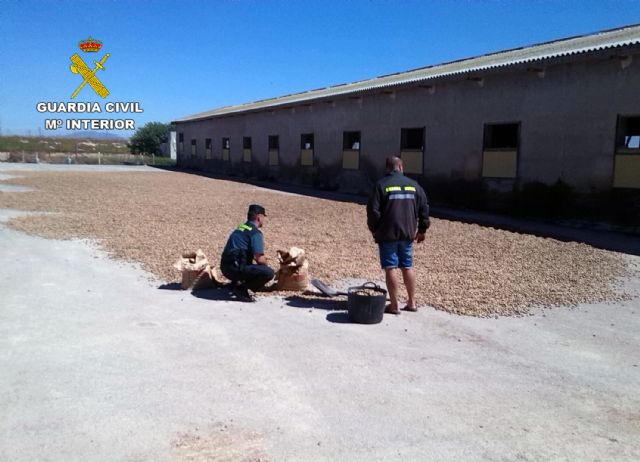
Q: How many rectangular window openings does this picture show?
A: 11